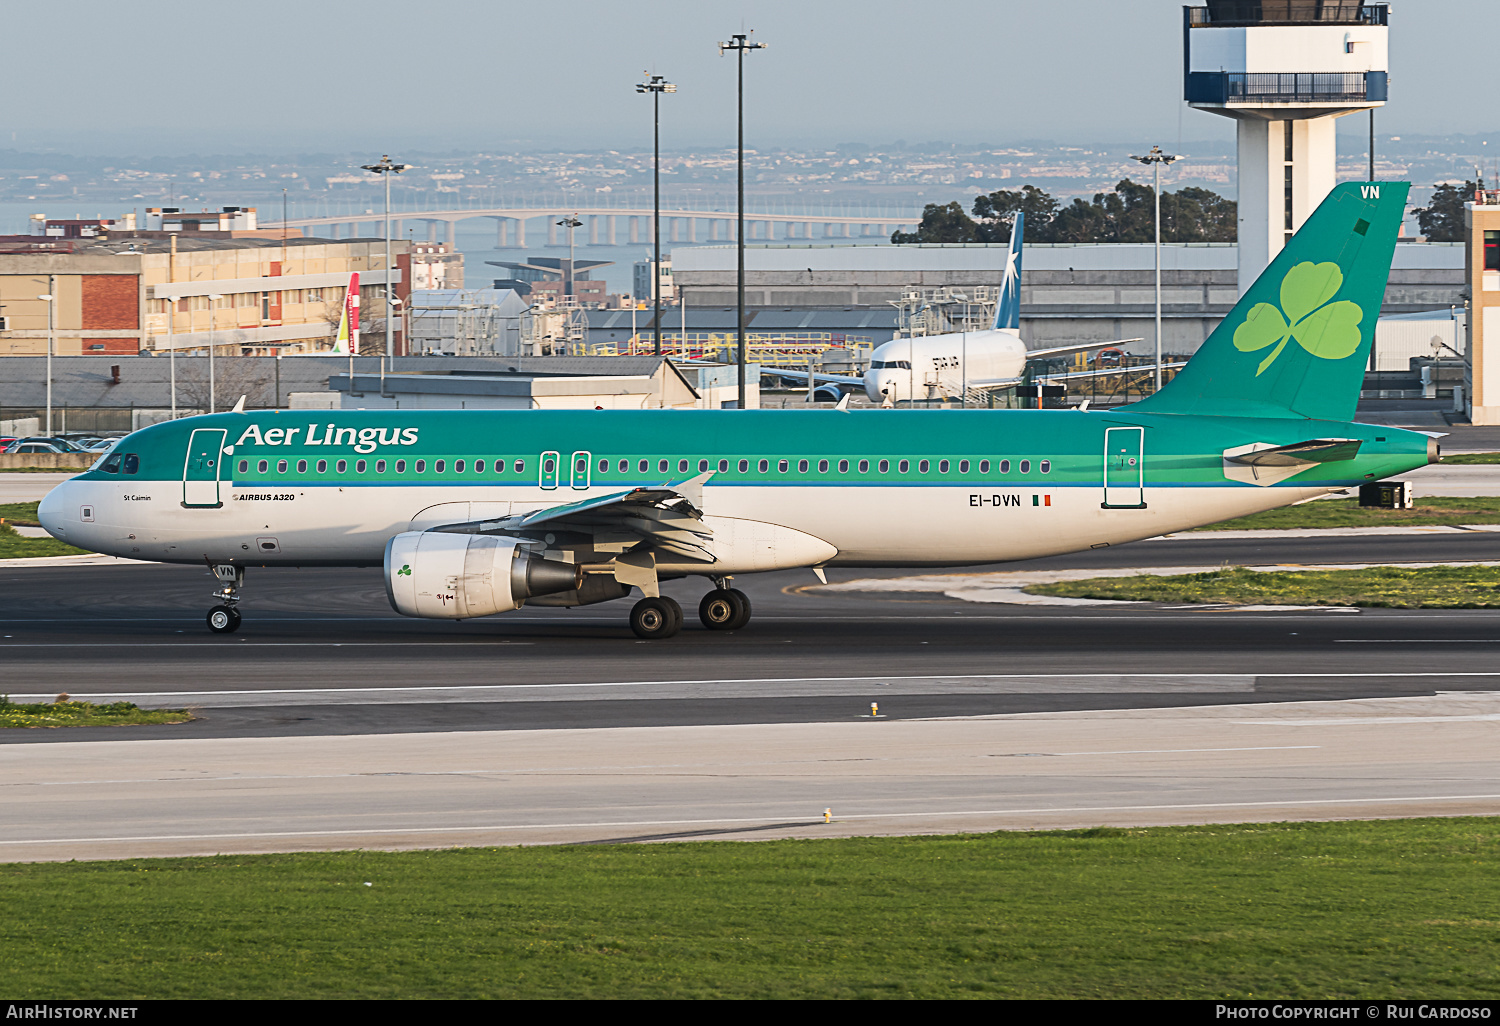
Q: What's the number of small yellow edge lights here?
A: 2